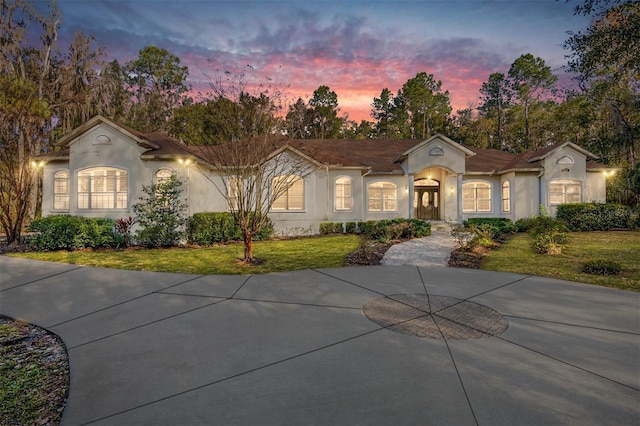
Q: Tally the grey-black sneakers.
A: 0